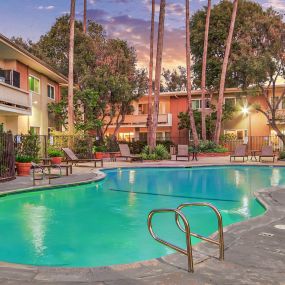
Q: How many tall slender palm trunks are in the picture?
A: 7